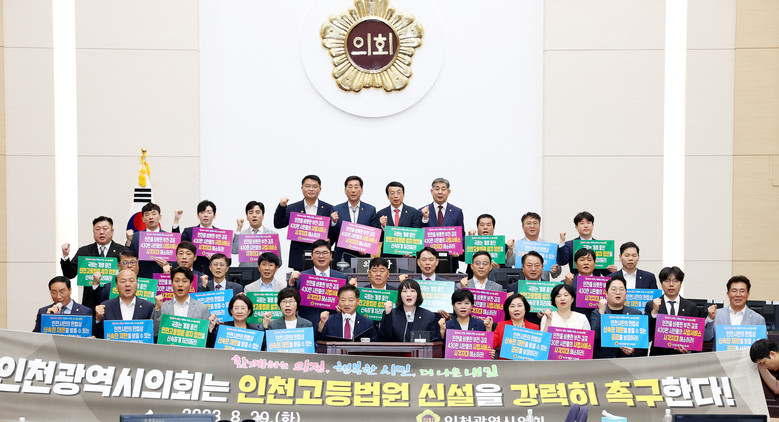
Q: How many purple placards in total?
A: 13